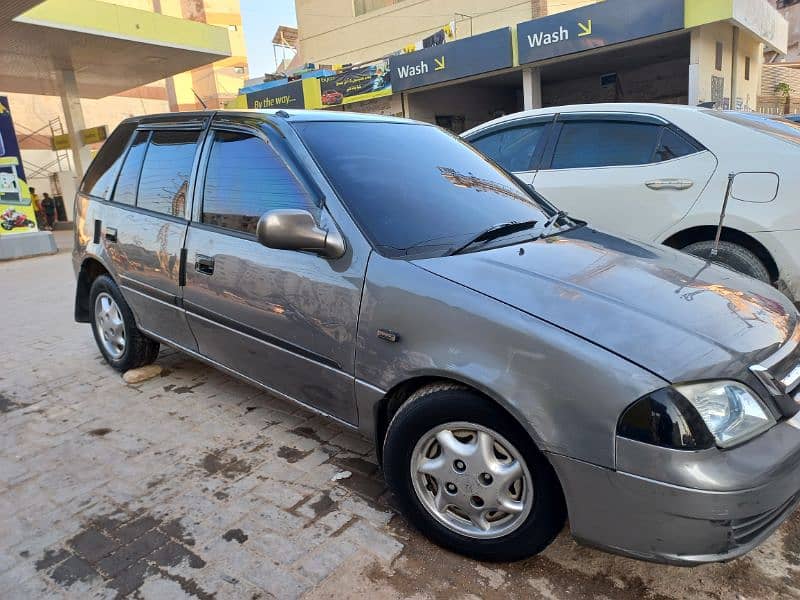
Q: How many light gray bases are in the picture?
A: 1